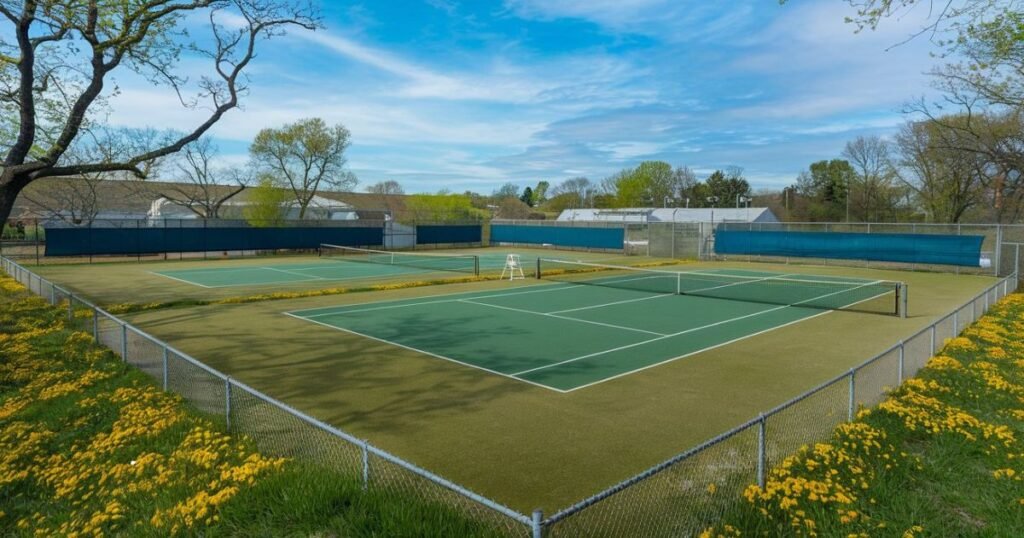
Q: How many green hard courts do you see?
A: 2